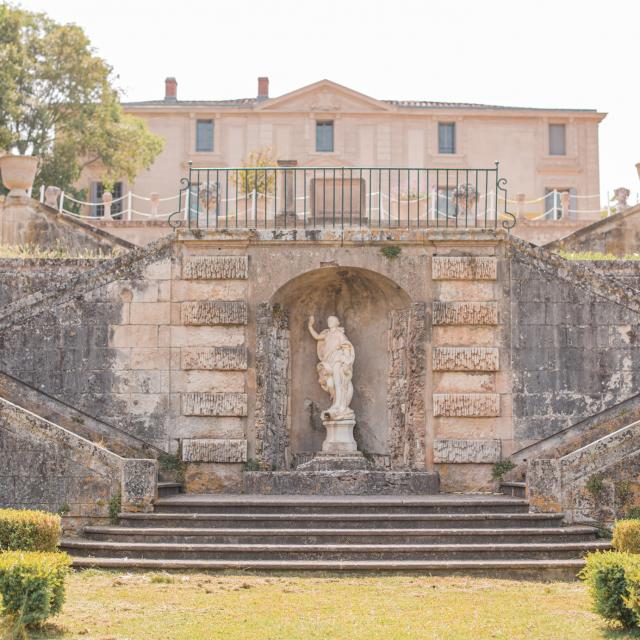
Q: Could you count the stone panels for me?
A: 10